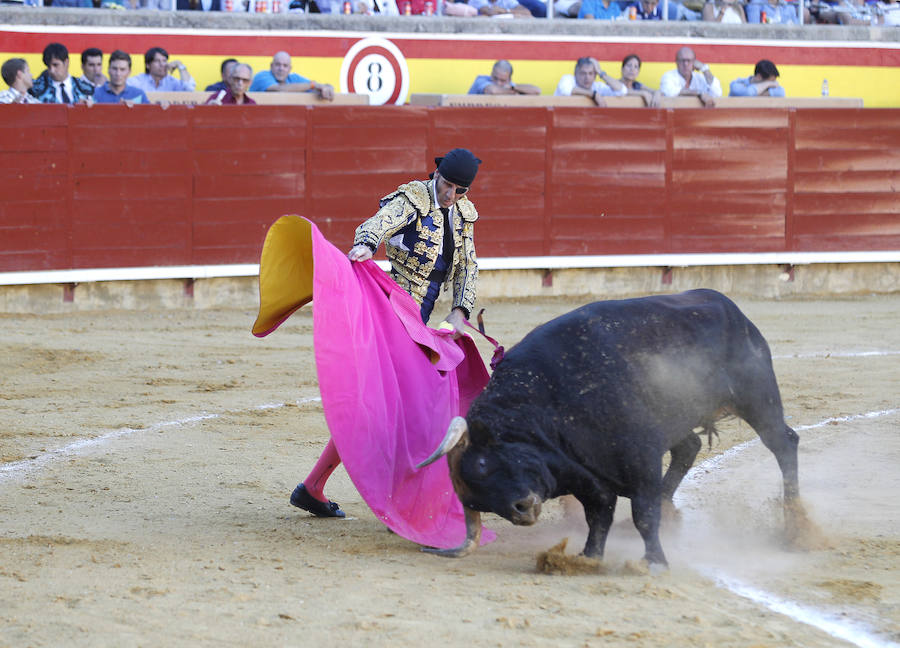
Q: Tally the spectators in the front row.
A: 13